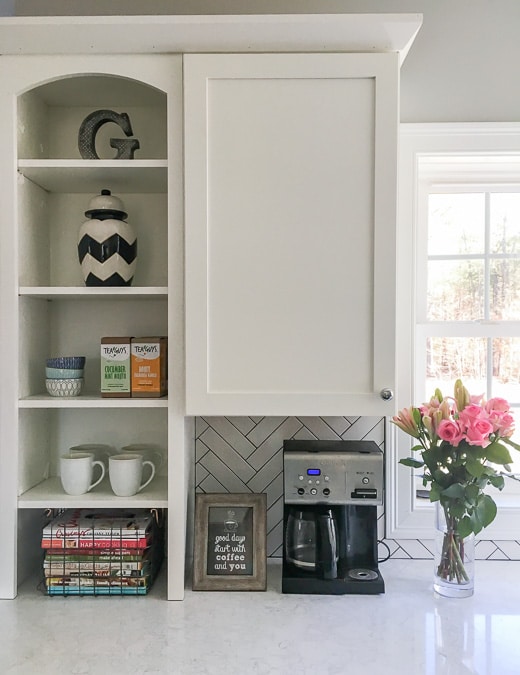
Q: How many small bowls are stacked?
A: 3